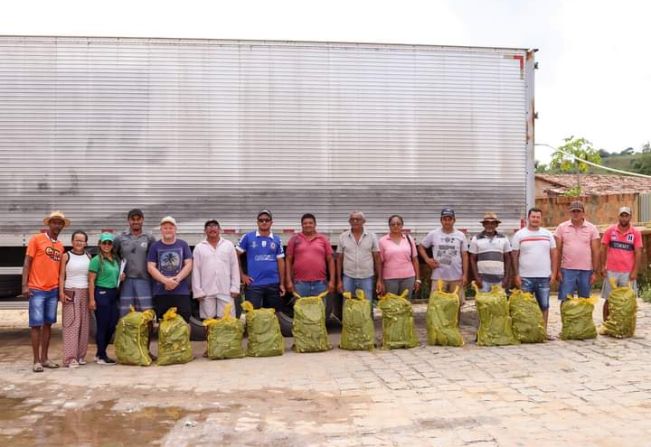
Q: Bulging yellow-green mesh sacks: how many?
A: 12